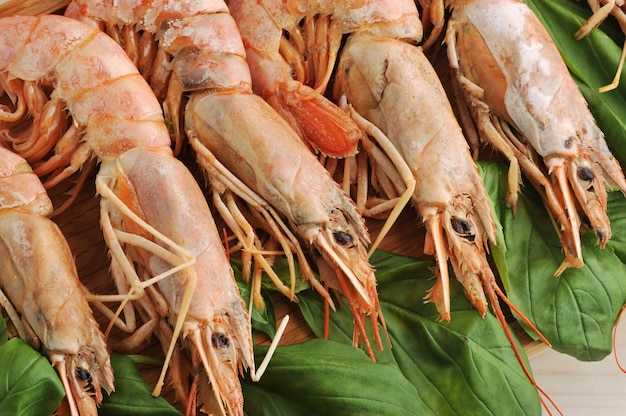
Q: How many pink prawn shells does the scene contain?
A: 5